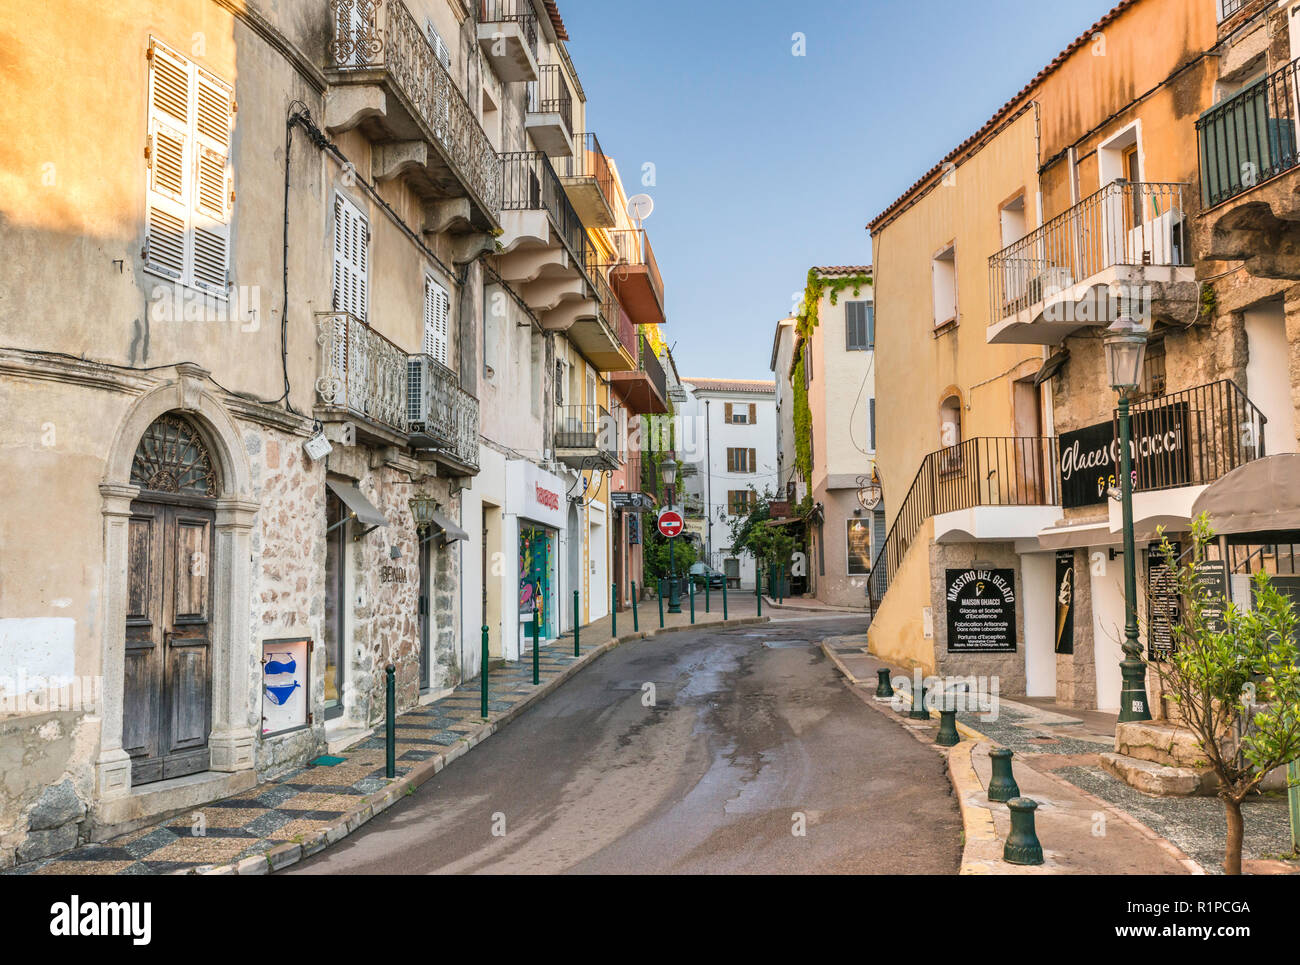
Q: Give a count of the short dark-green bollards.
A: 5